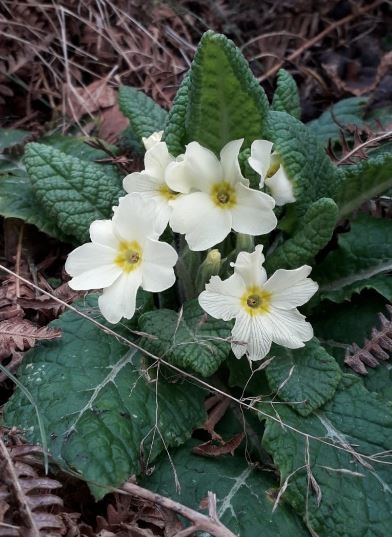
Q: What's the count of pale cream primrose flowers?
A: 5